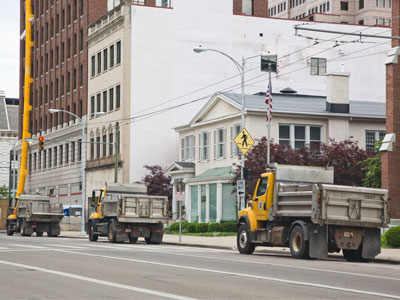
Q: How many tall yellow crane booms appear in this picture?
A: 1